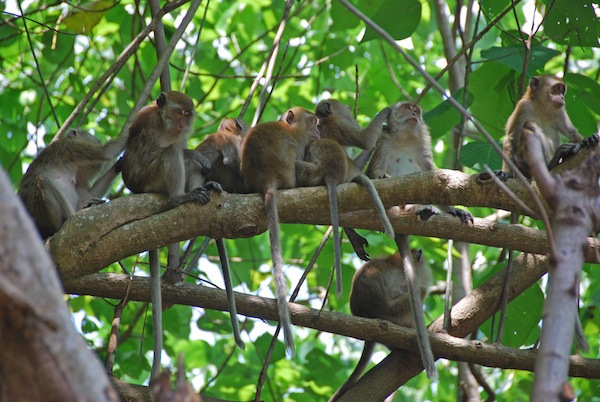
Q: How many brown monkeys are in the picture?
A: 9